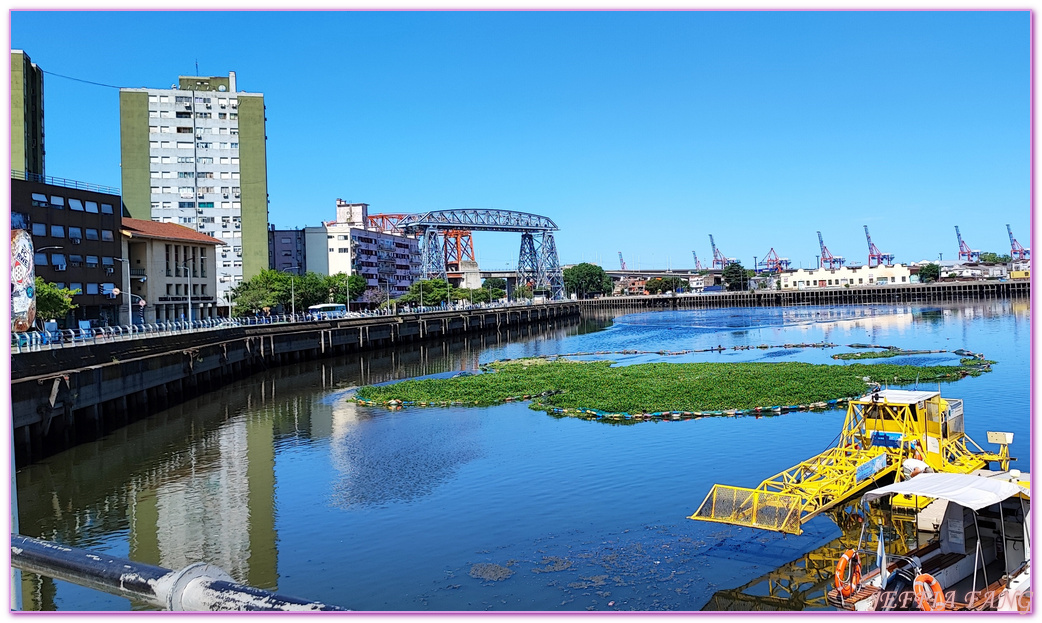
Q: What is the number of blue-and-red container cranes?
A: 8